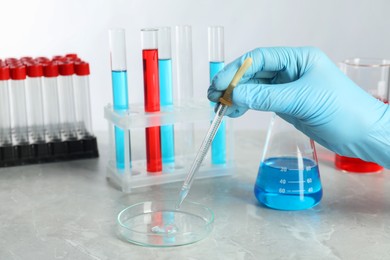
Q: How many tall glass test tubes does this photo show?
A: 5